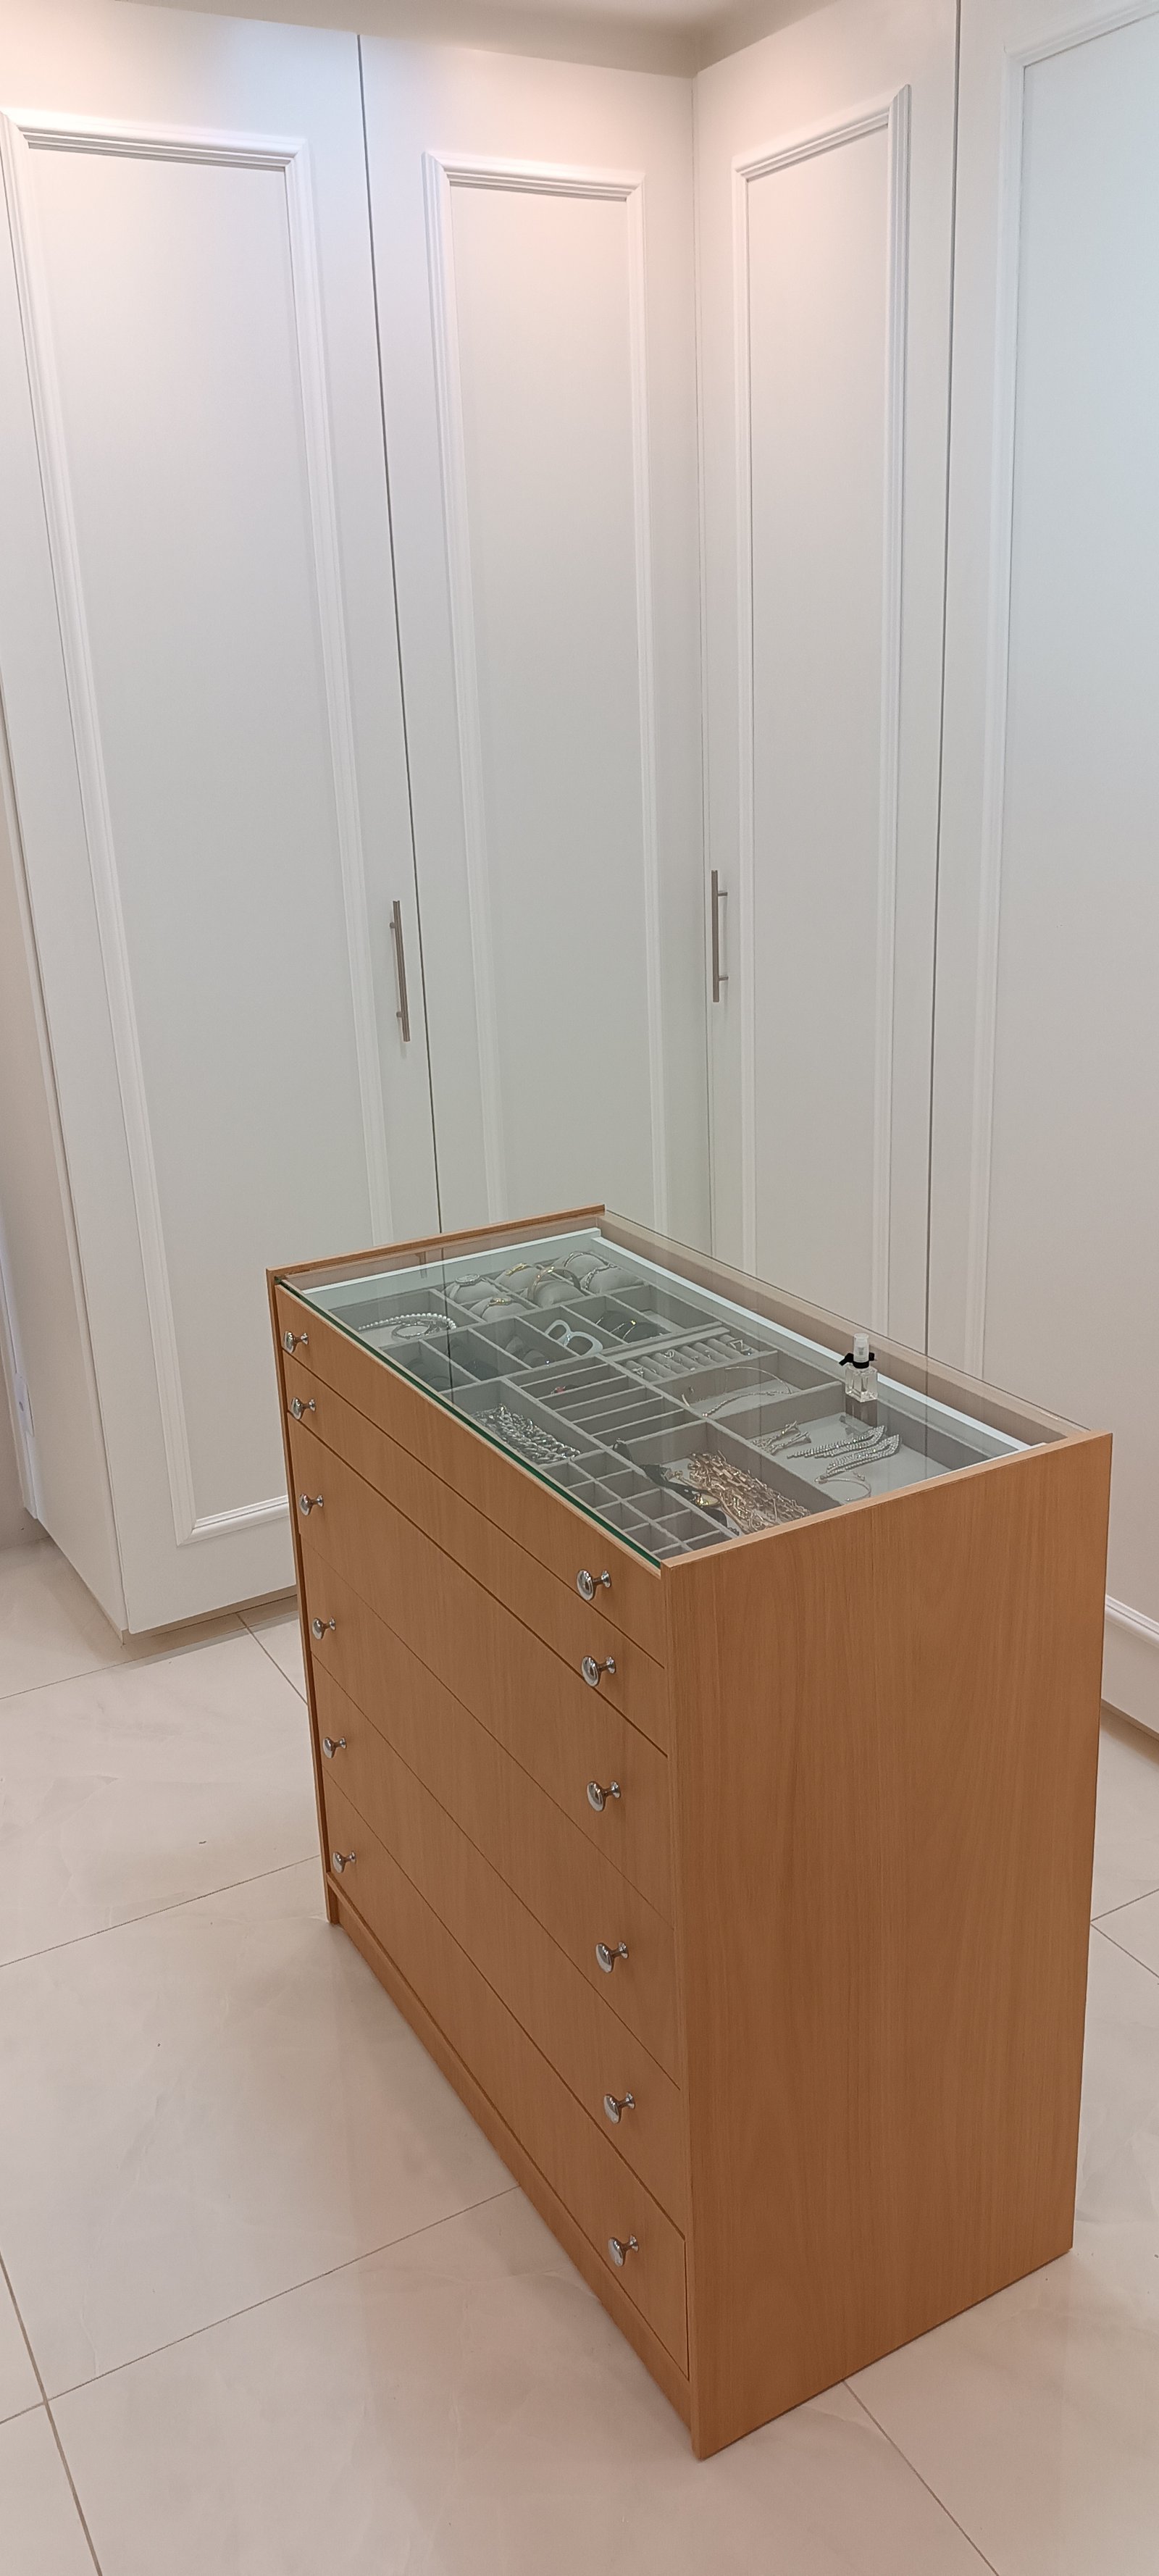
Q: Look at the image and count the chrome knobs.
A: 12